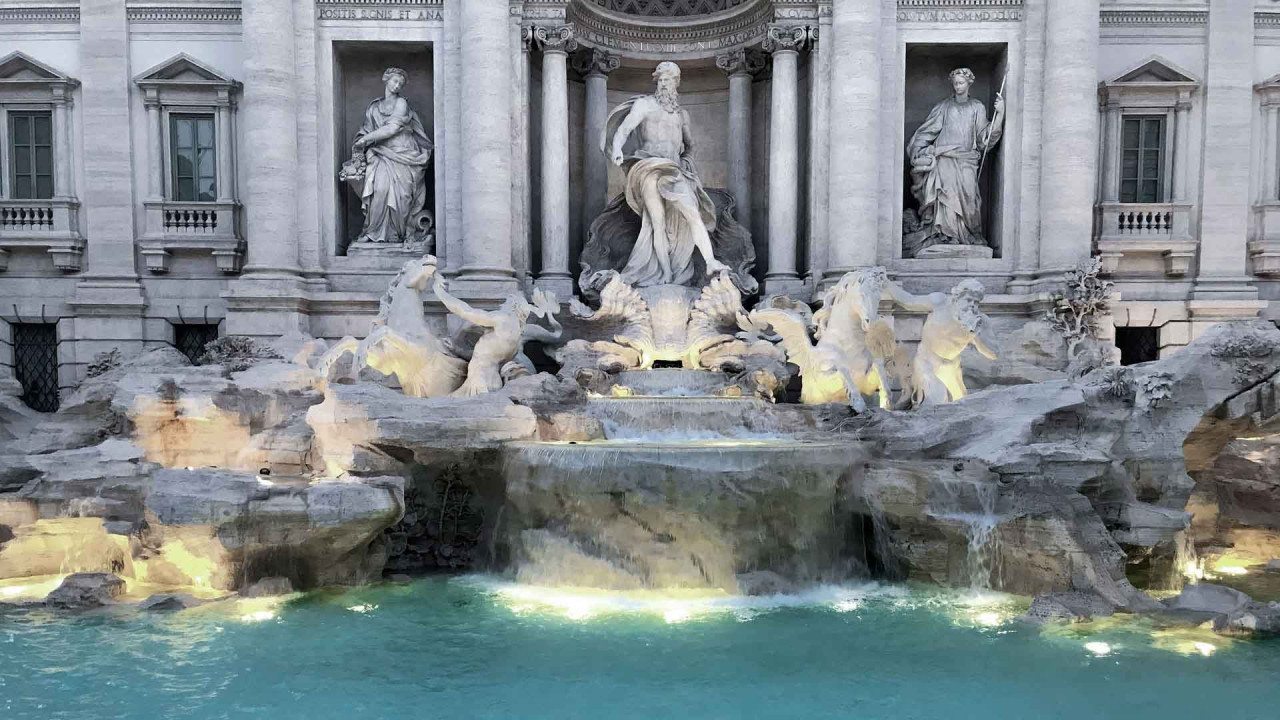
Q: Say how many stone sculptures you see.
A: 7